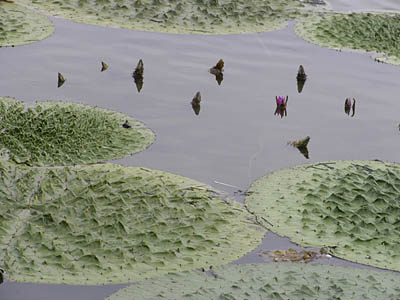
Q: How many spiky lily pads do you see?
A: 7